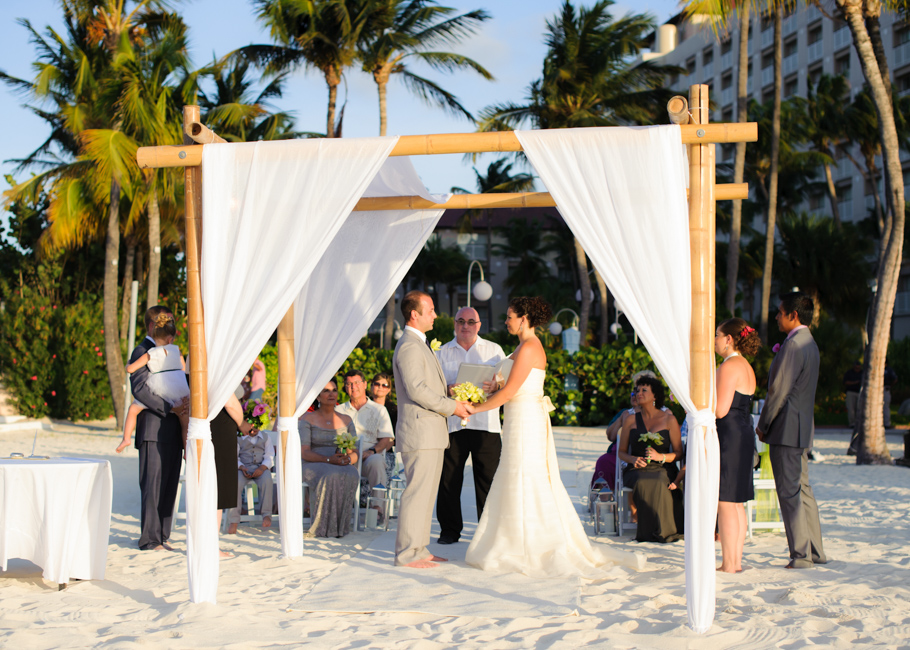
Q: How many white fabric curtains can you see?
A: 3